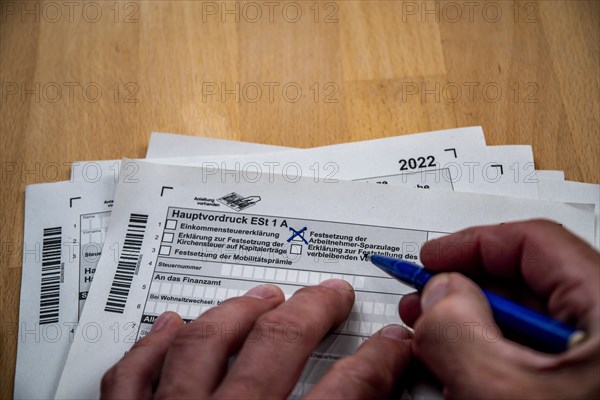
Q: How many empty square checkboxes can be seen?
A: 4